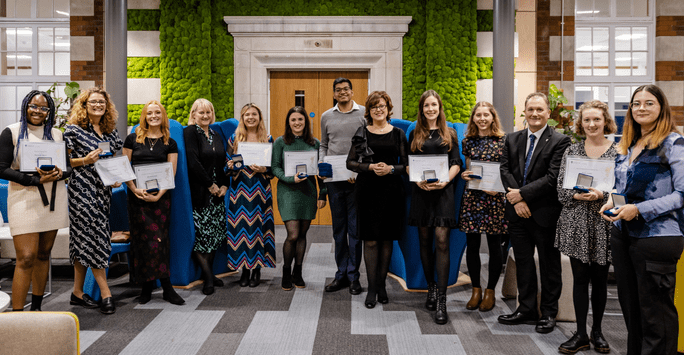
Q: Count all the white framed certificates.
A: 9